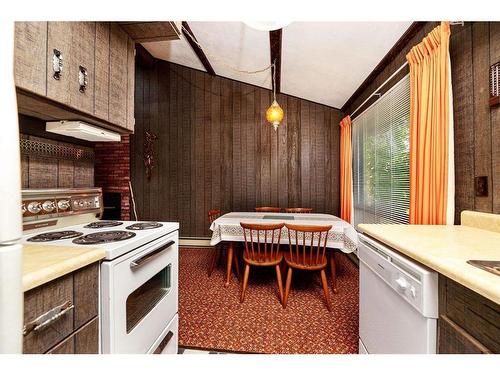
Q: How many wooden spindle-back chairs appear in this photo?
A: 5